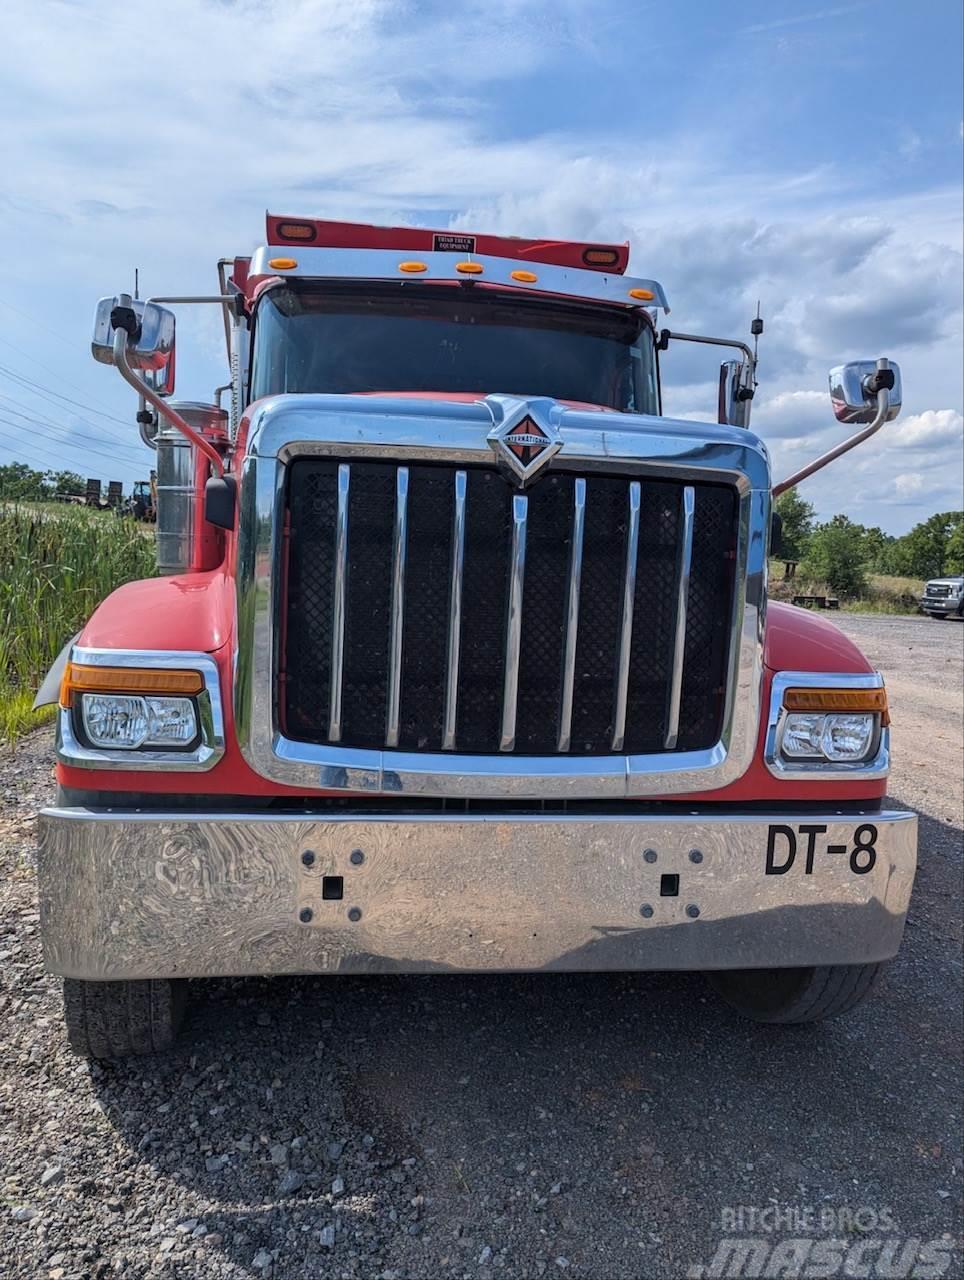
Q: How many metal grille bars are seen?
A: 7